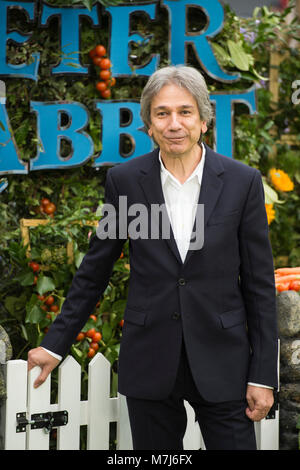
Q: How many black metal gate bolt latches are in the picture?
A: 1